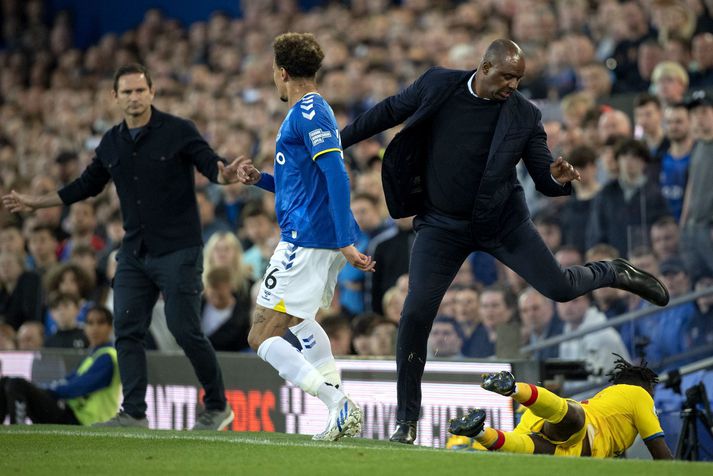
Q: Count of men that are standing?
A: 3